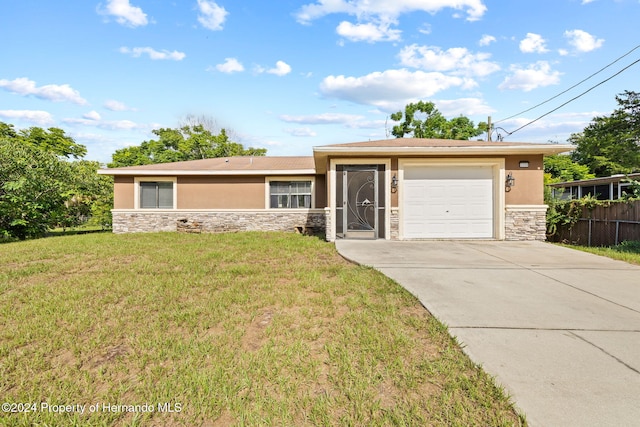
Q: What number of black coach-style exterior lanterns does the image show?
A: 2